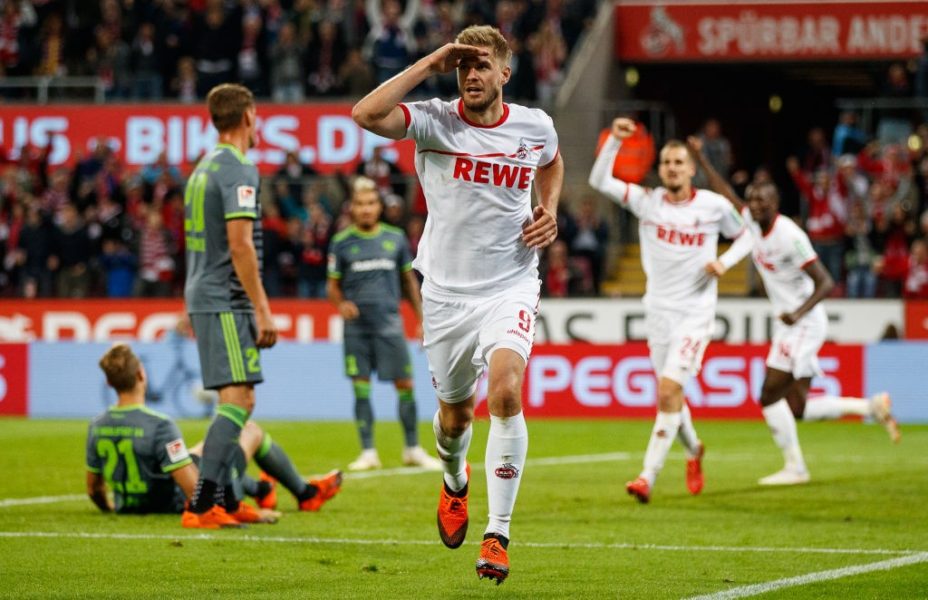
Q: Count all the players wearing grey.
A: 3